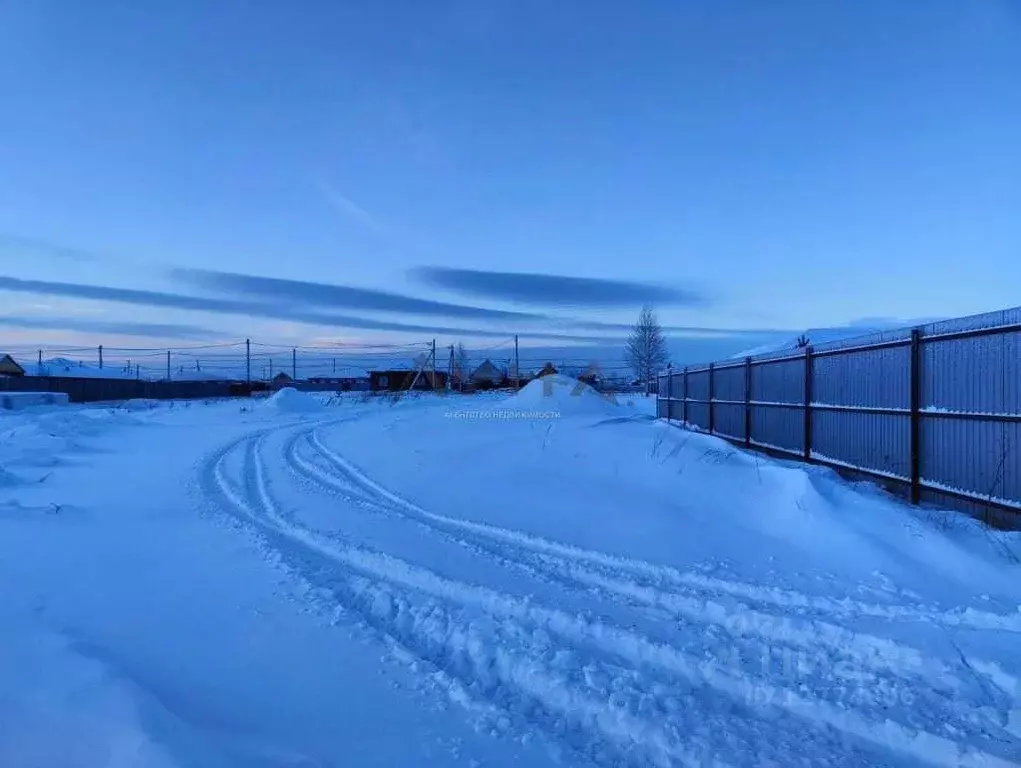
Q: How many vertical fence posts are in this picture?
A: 7